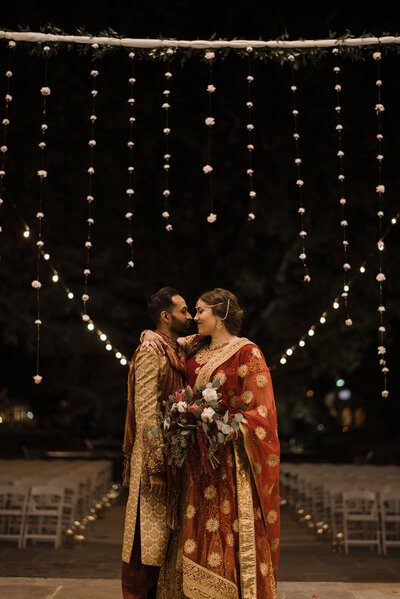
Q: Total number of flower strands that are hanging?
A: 10